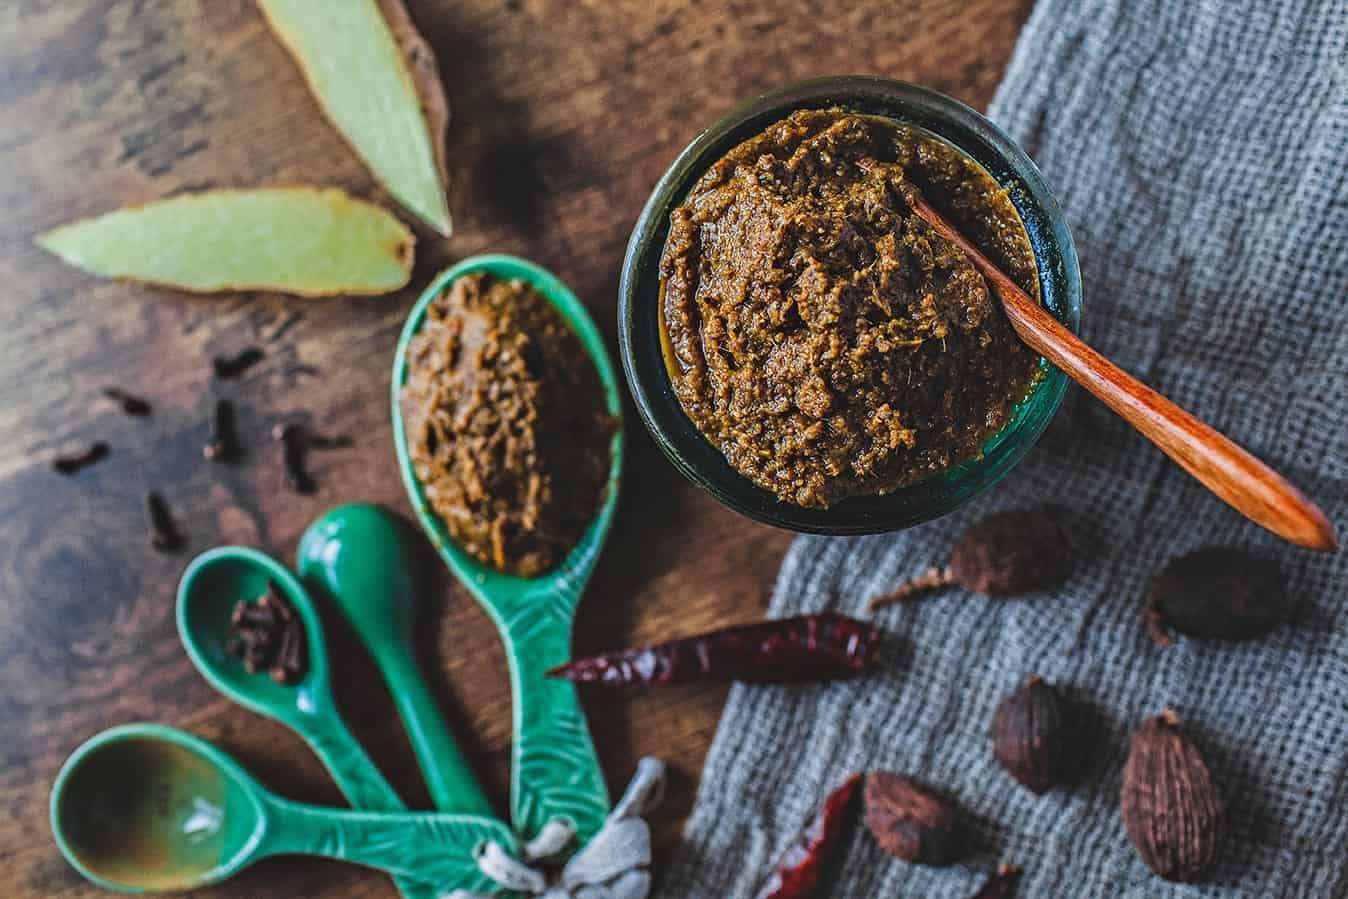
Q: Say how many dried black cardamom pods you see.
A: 5